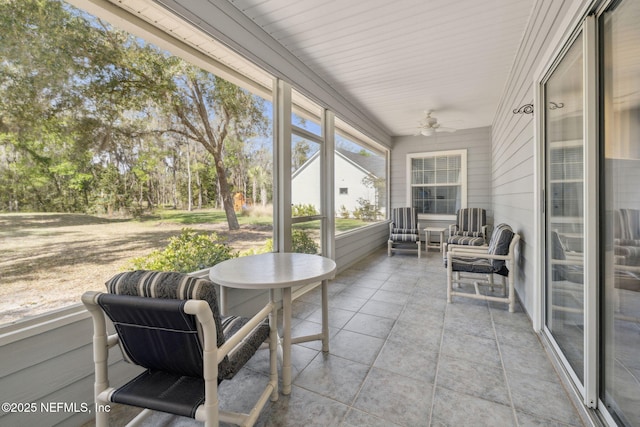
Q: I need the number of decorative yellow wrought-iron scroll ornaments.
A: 0